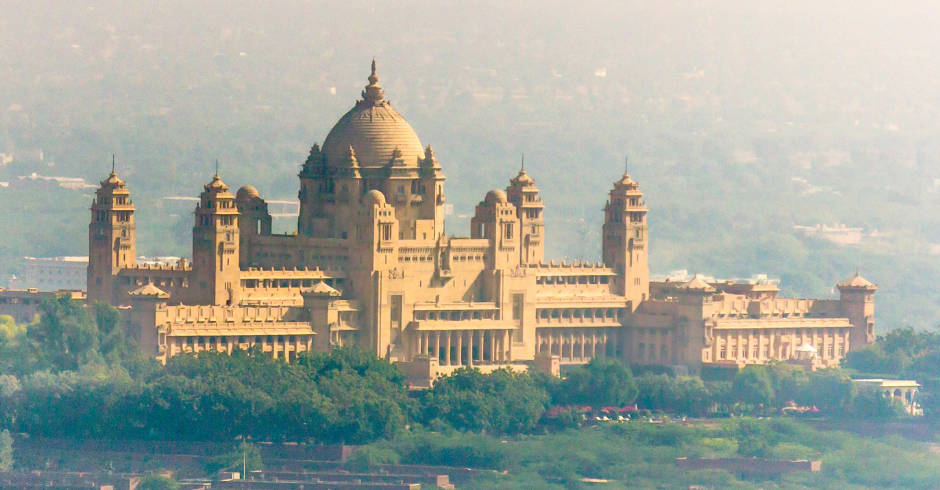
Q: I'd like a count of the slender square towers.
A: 4